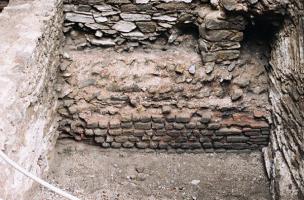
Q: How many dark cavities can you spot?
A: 2